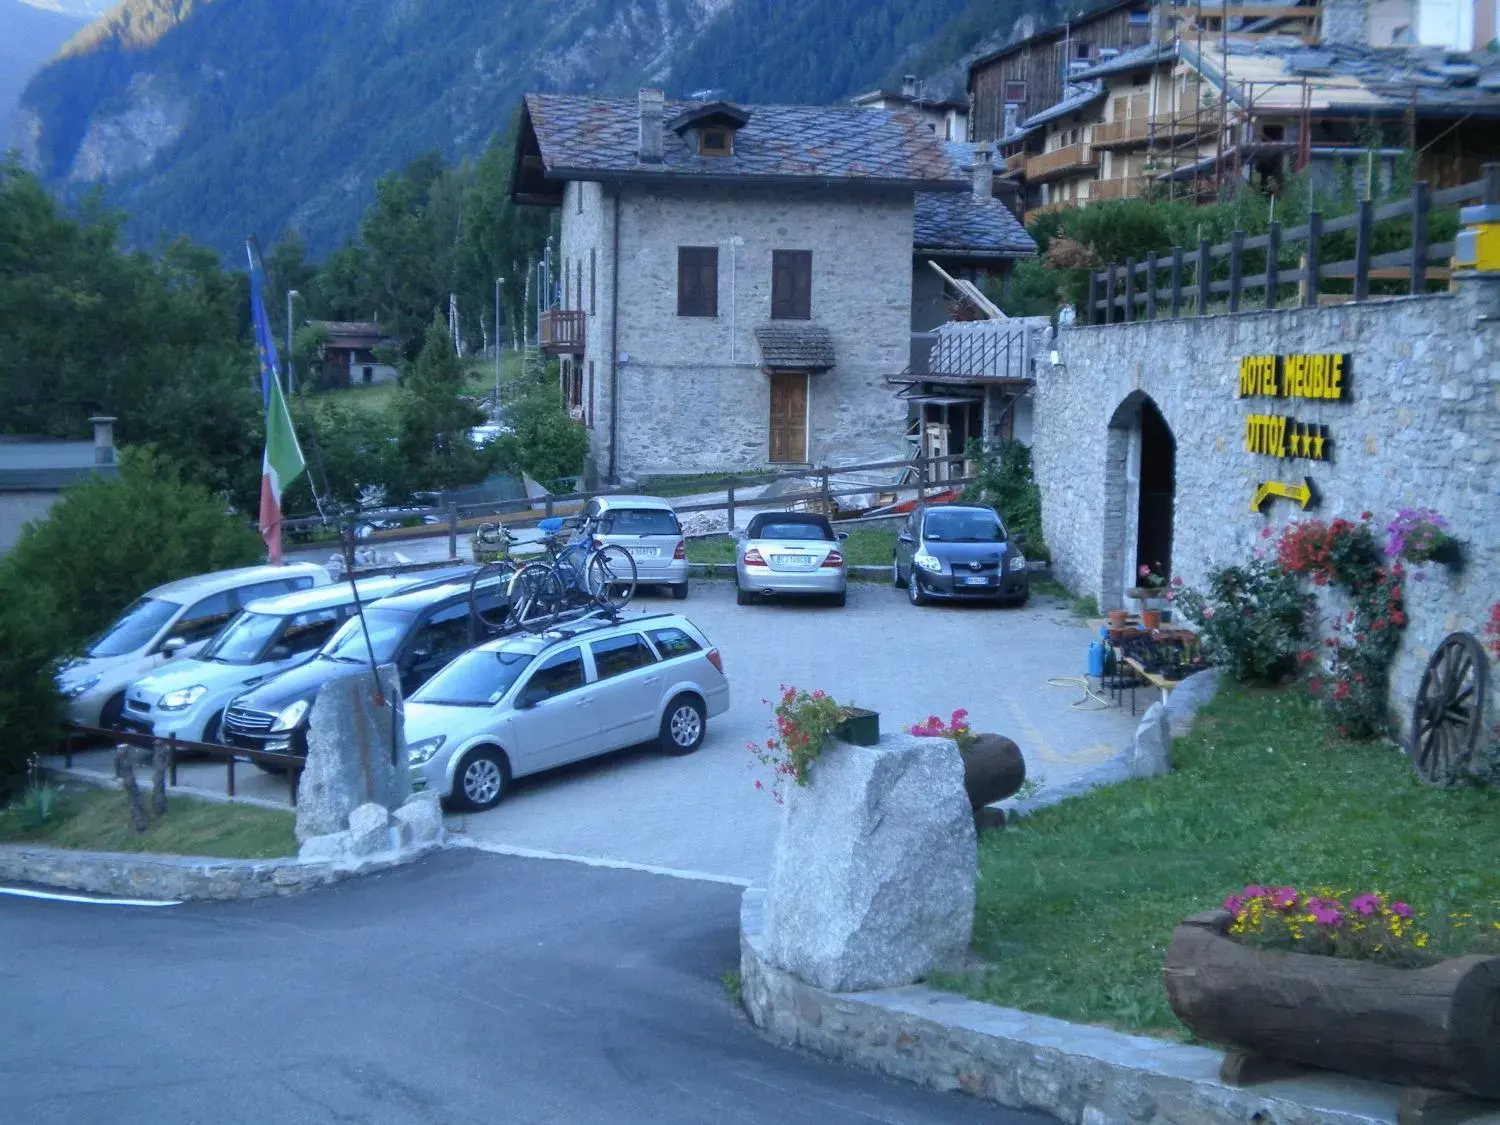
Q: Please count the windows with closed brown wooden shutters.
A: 2